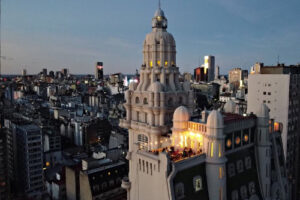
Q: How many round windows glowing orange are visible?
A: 3